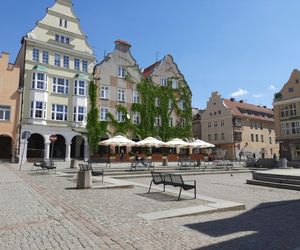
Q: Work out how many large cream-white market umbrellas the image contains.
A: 4